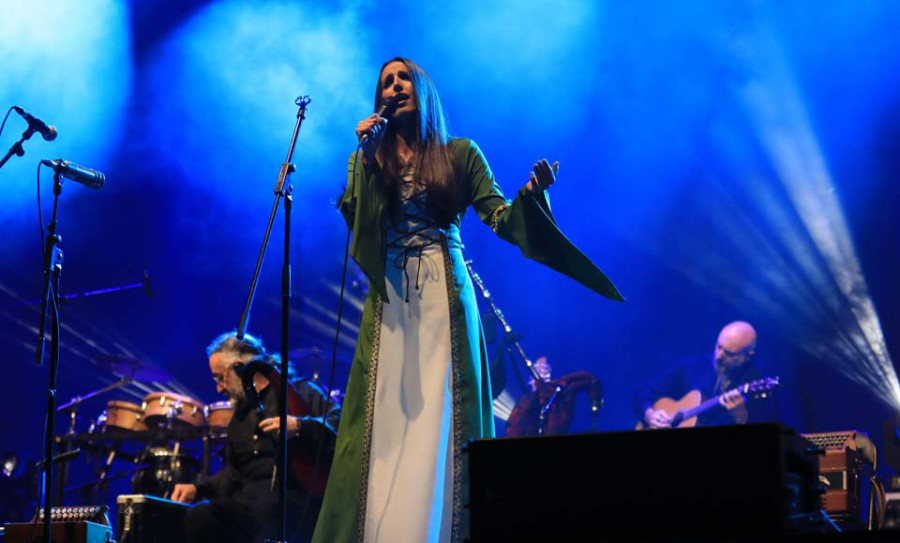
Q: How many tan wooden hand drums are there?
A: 3